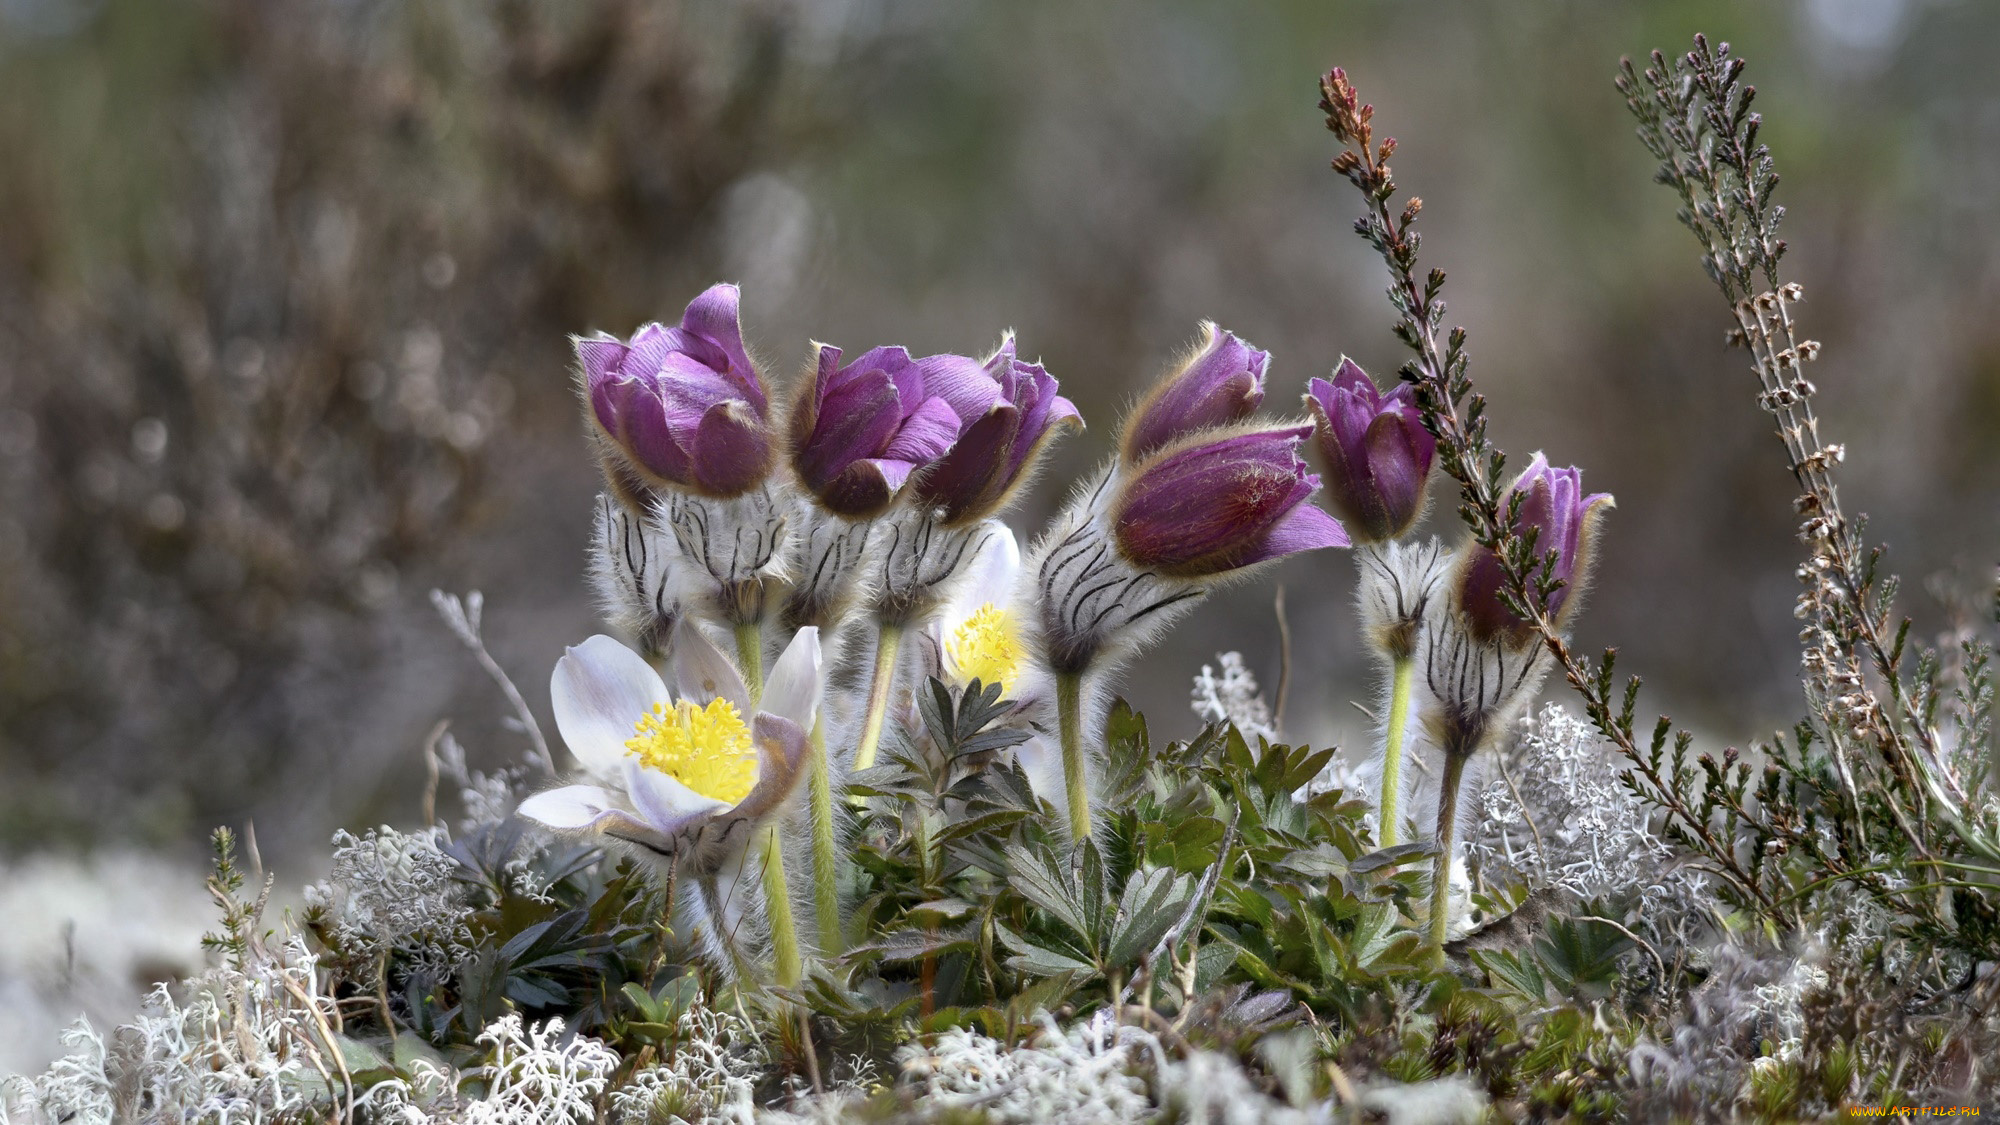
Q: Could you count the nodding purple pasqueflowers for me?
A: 7